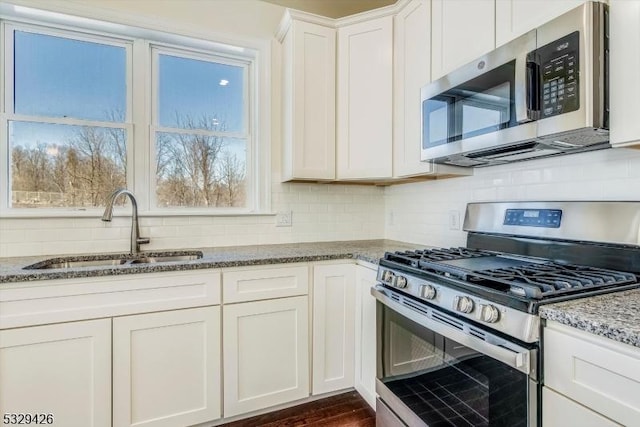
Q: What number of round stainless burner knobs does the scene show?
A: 5